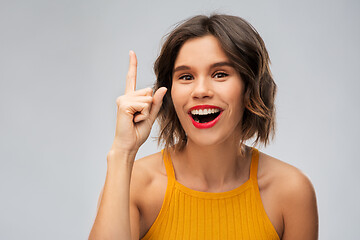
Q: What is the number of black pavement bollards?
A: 0